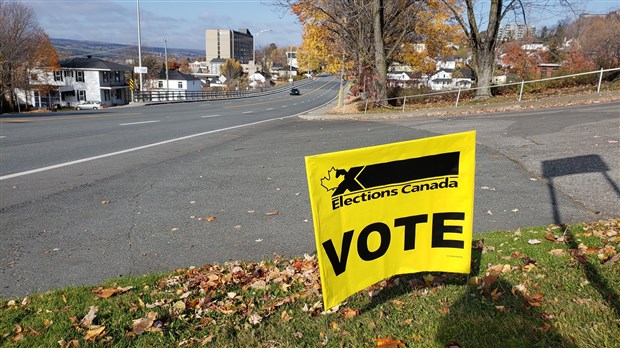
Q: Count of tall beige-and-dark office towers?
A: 1